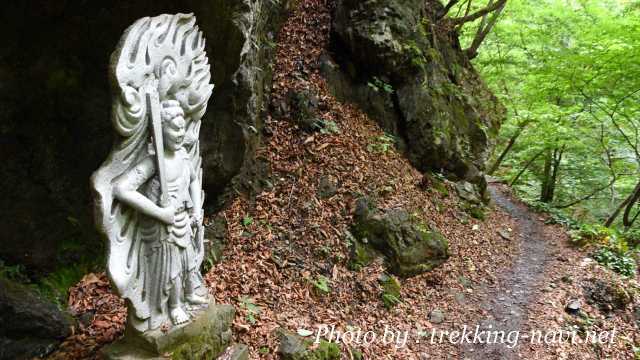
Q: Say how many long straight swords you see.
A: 1